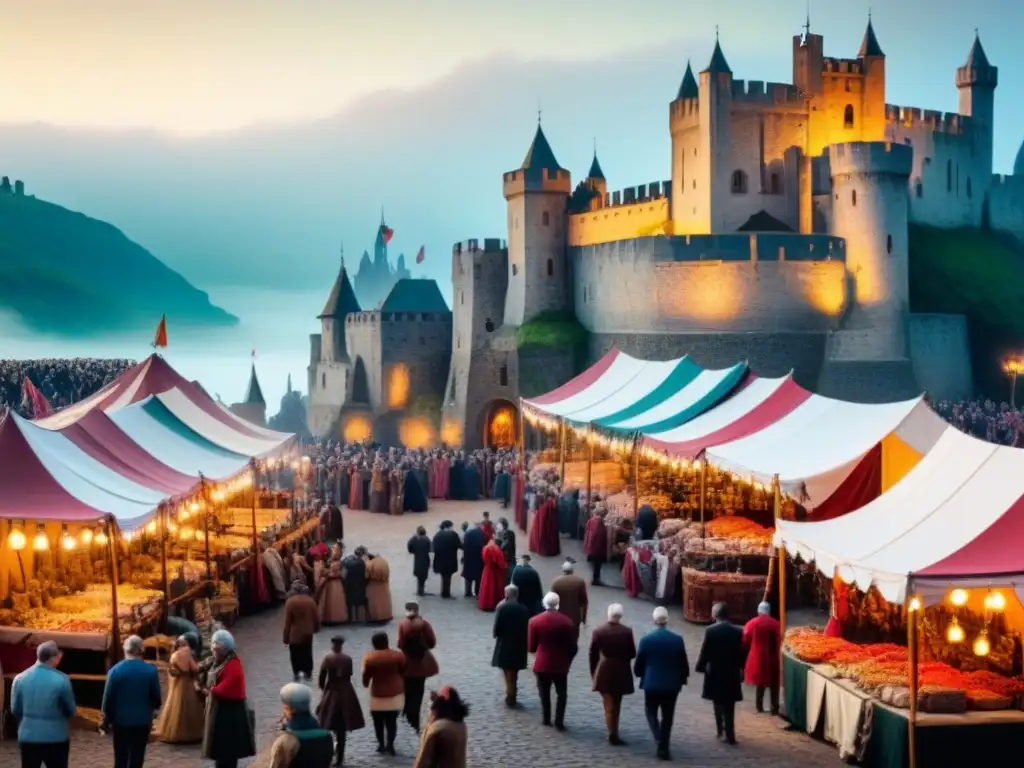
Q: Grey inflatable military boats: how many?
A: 0